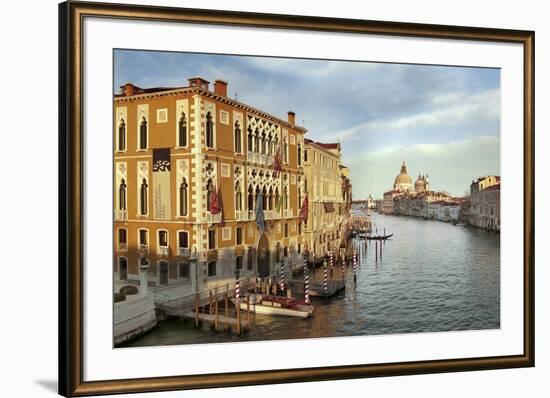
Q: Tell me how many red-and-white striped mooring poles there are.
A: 7